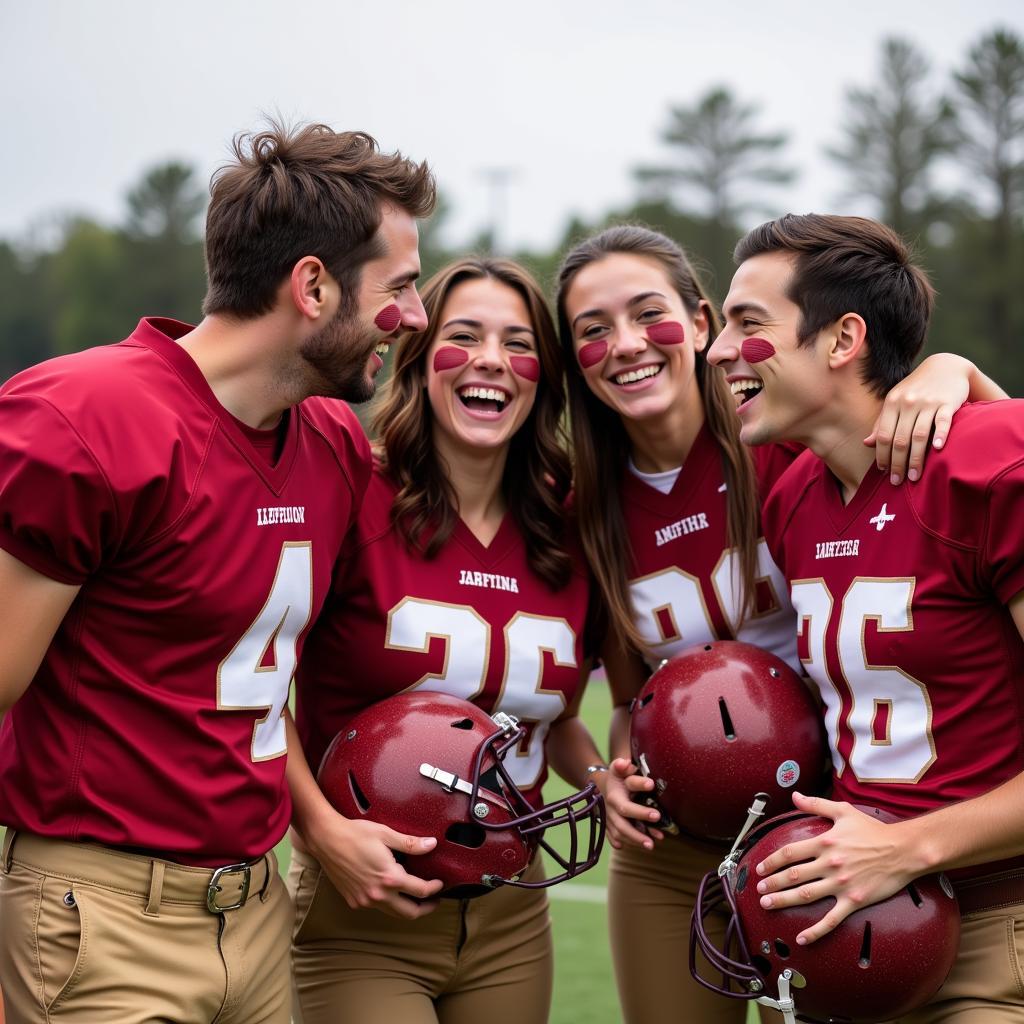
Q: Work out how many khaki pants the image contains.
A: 4